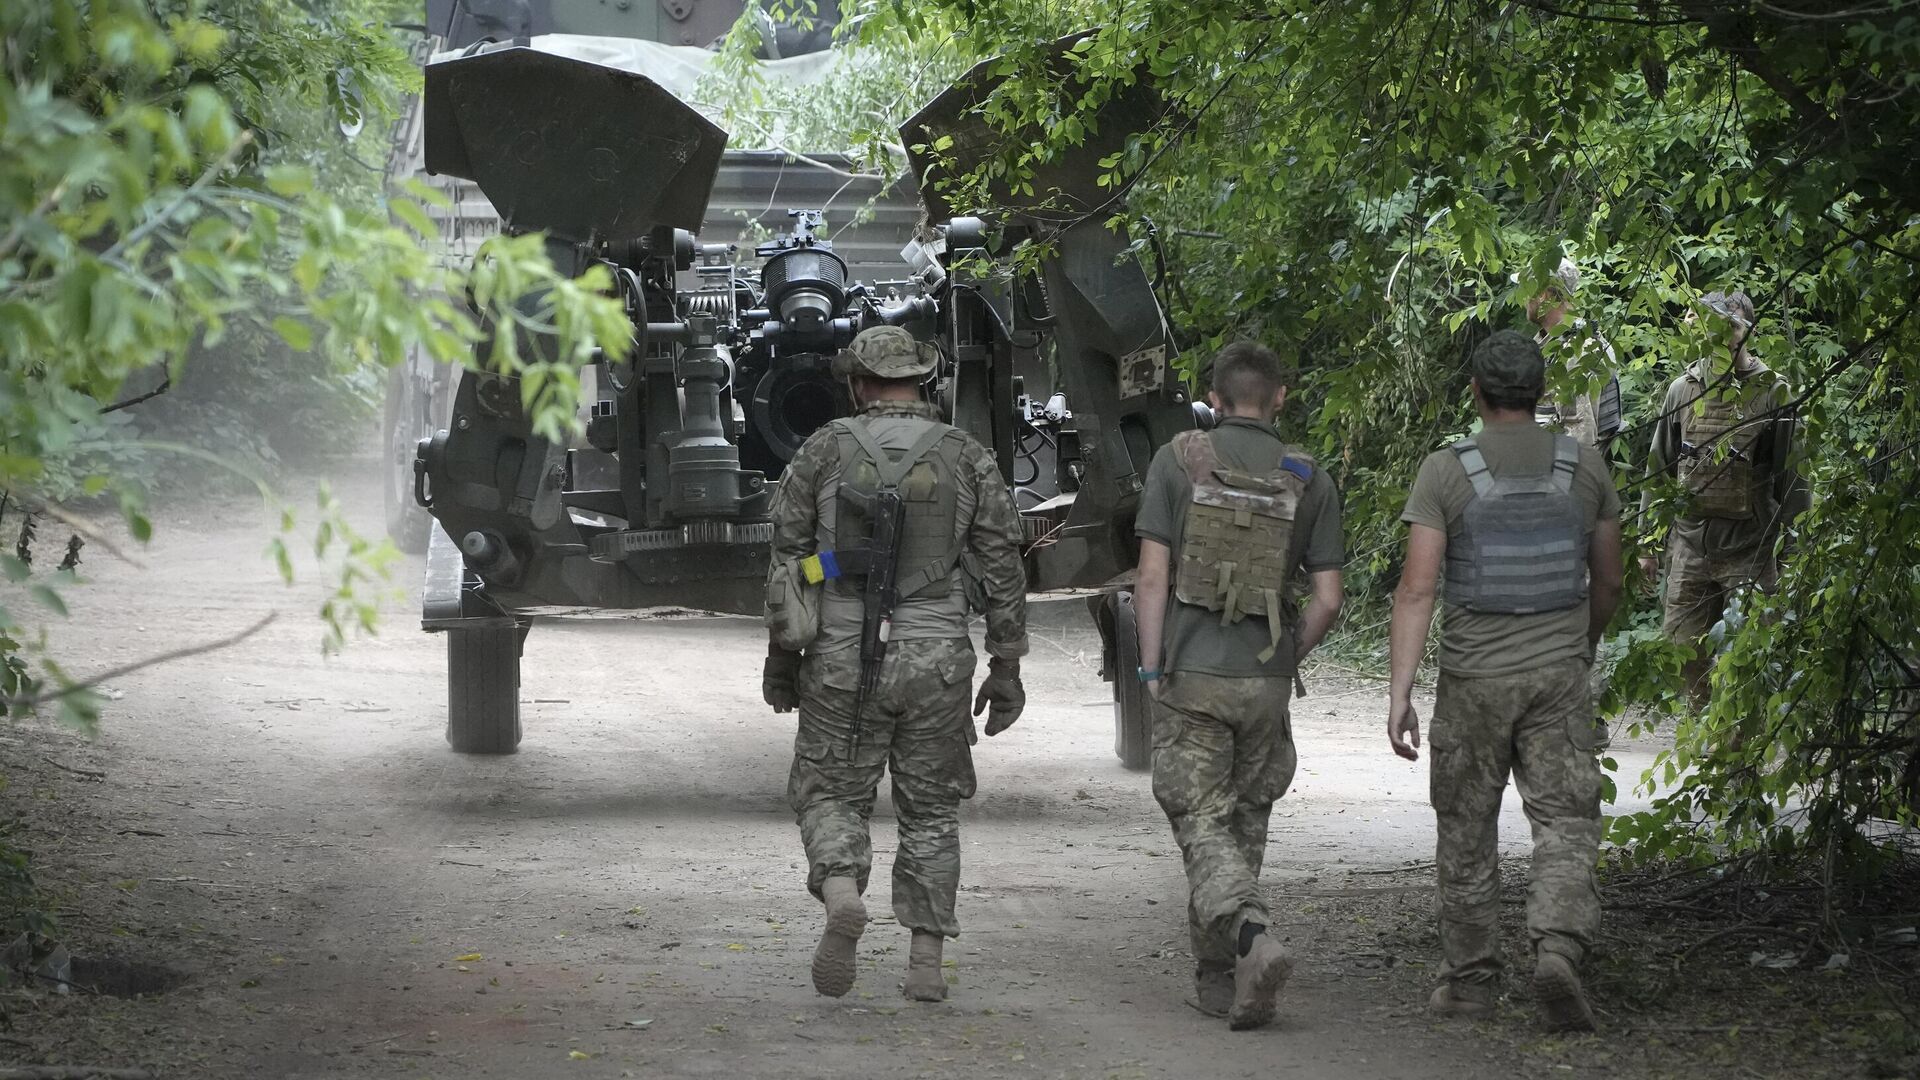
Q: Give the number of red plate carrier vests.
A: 0